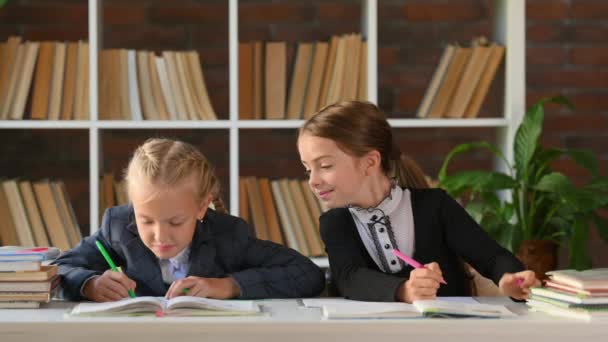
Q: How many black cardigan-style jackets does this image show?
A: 1